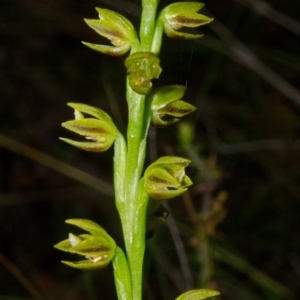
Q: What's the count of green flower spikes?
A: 1